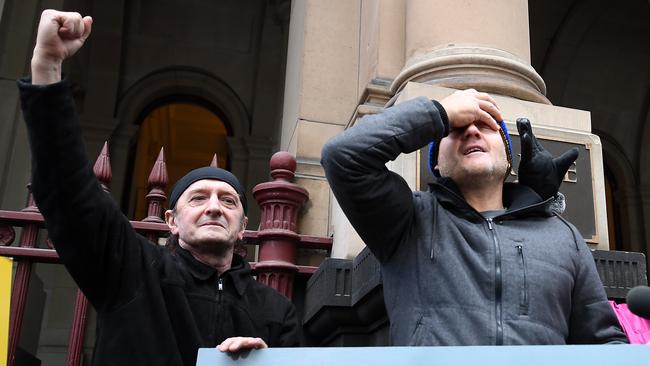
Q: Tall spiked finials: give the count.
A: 3